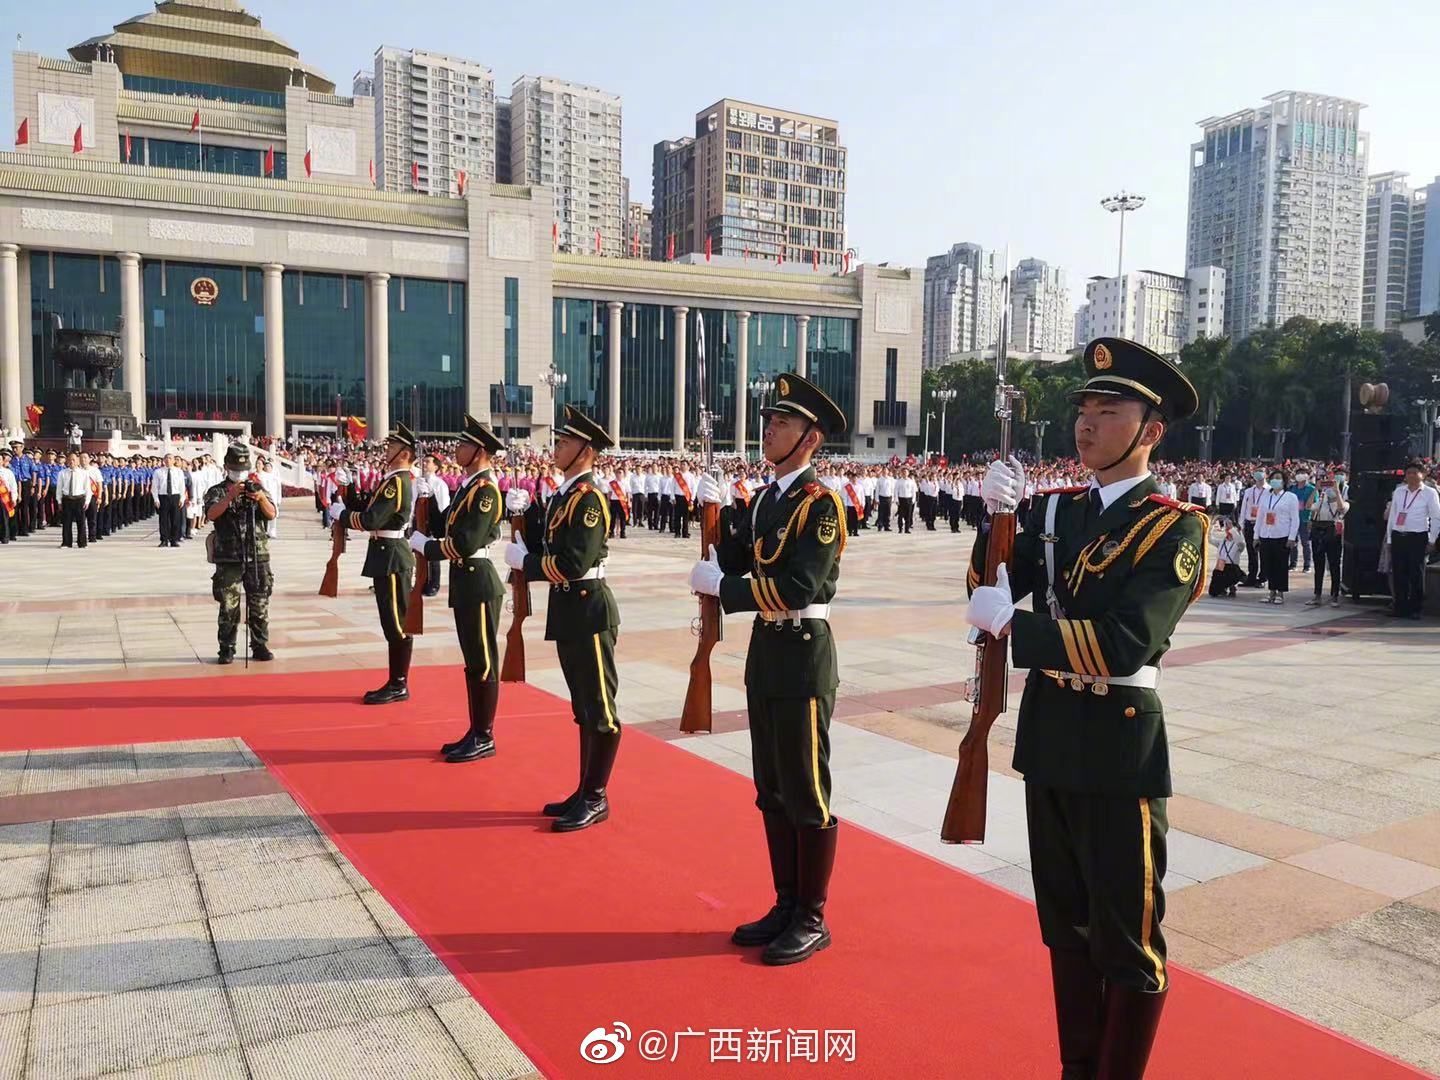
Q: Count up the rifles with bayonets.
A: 5